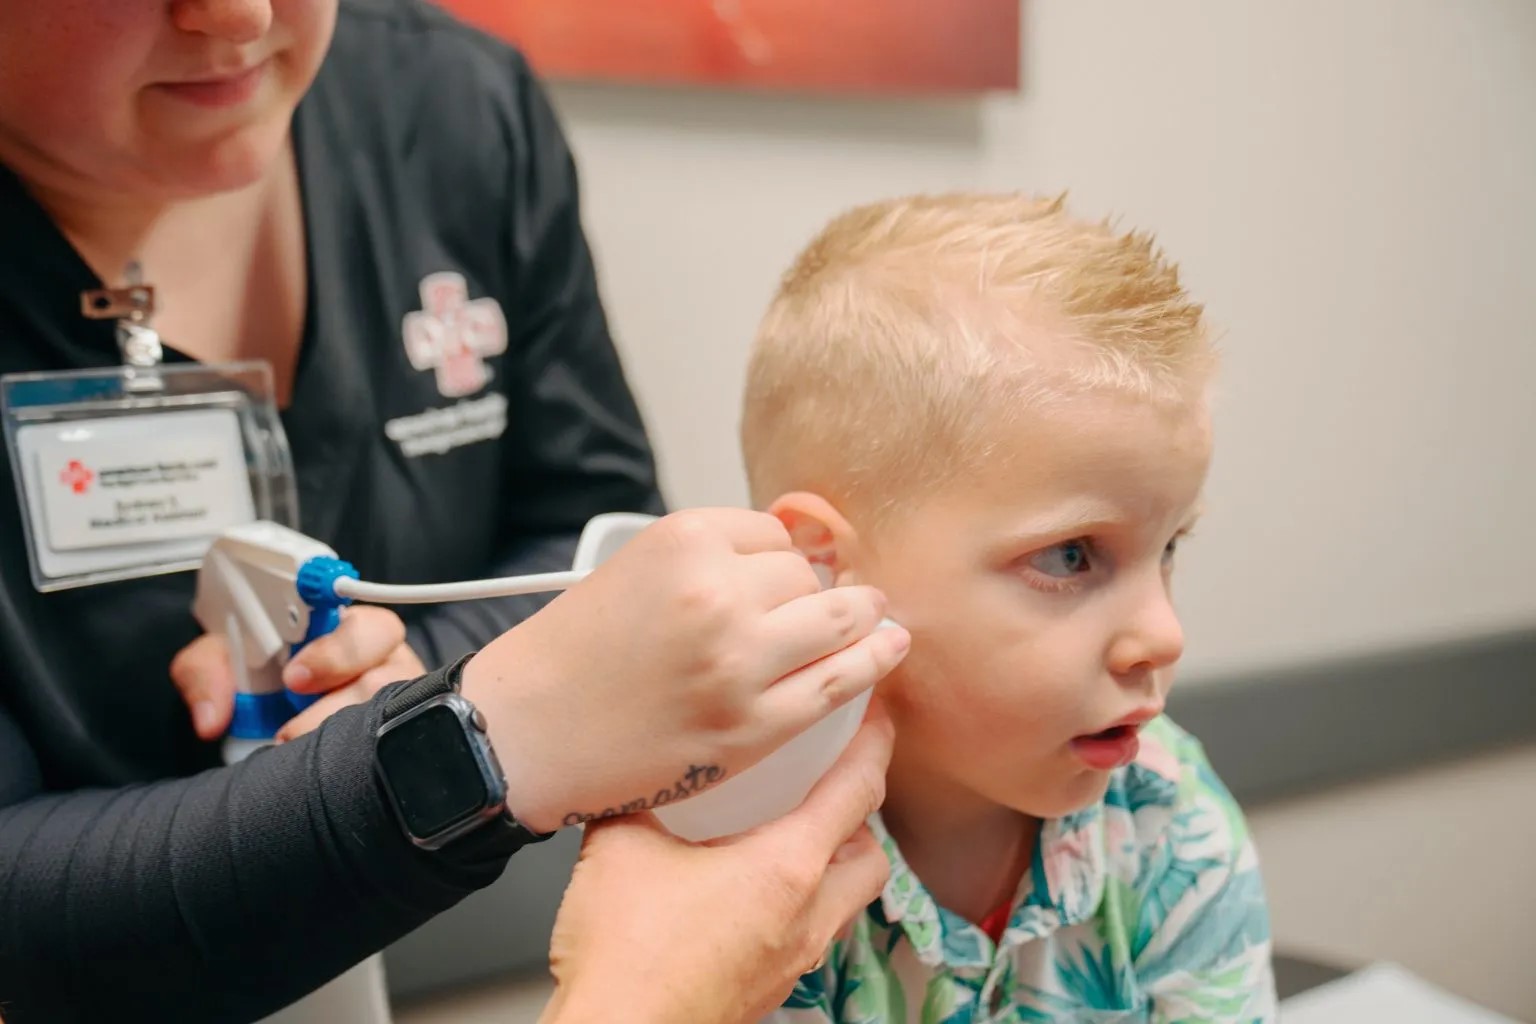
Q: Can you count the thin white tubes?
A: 1